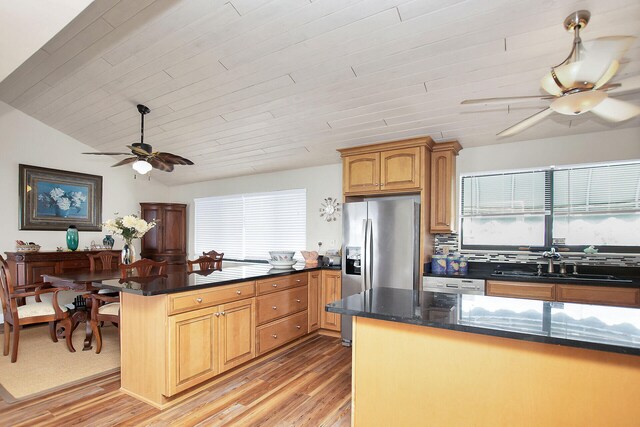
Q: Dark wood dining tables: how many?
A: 1